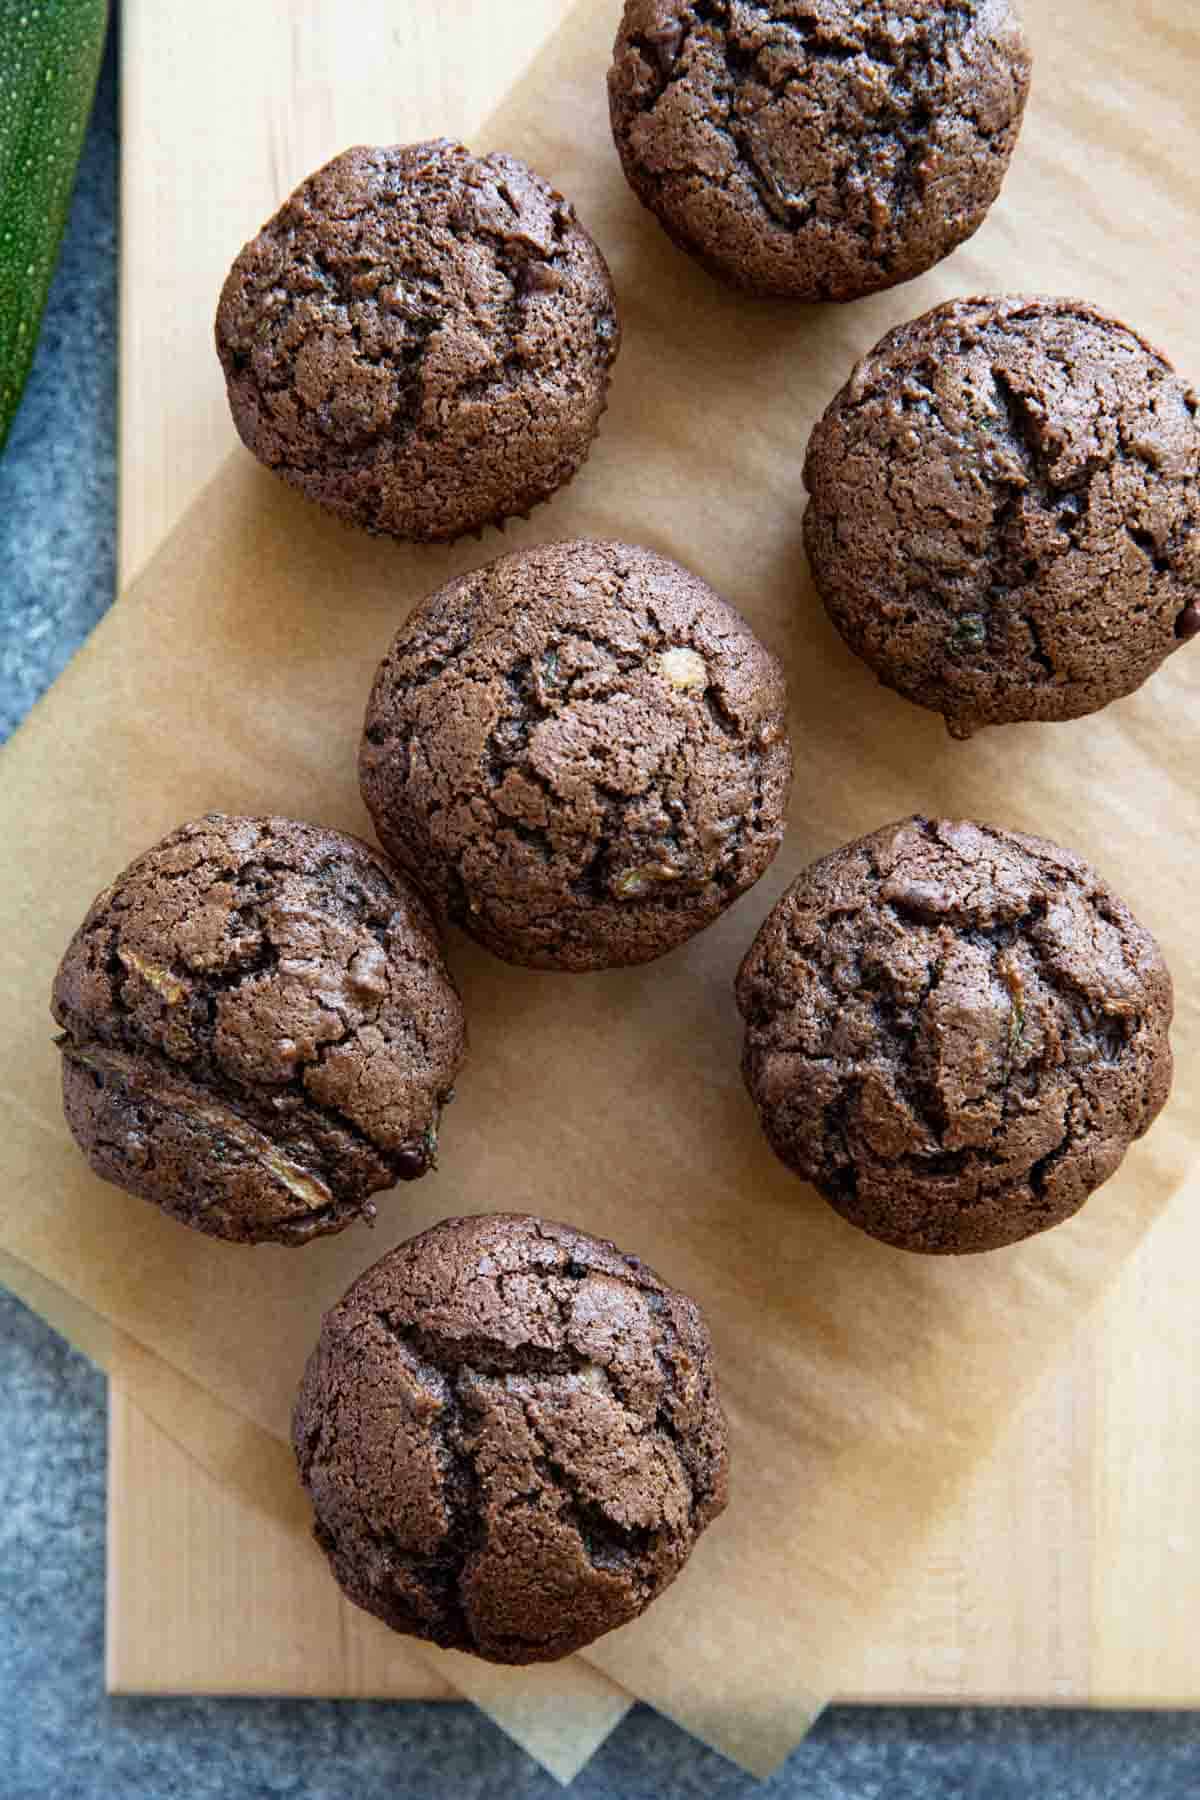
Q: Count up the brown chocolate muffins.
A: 7